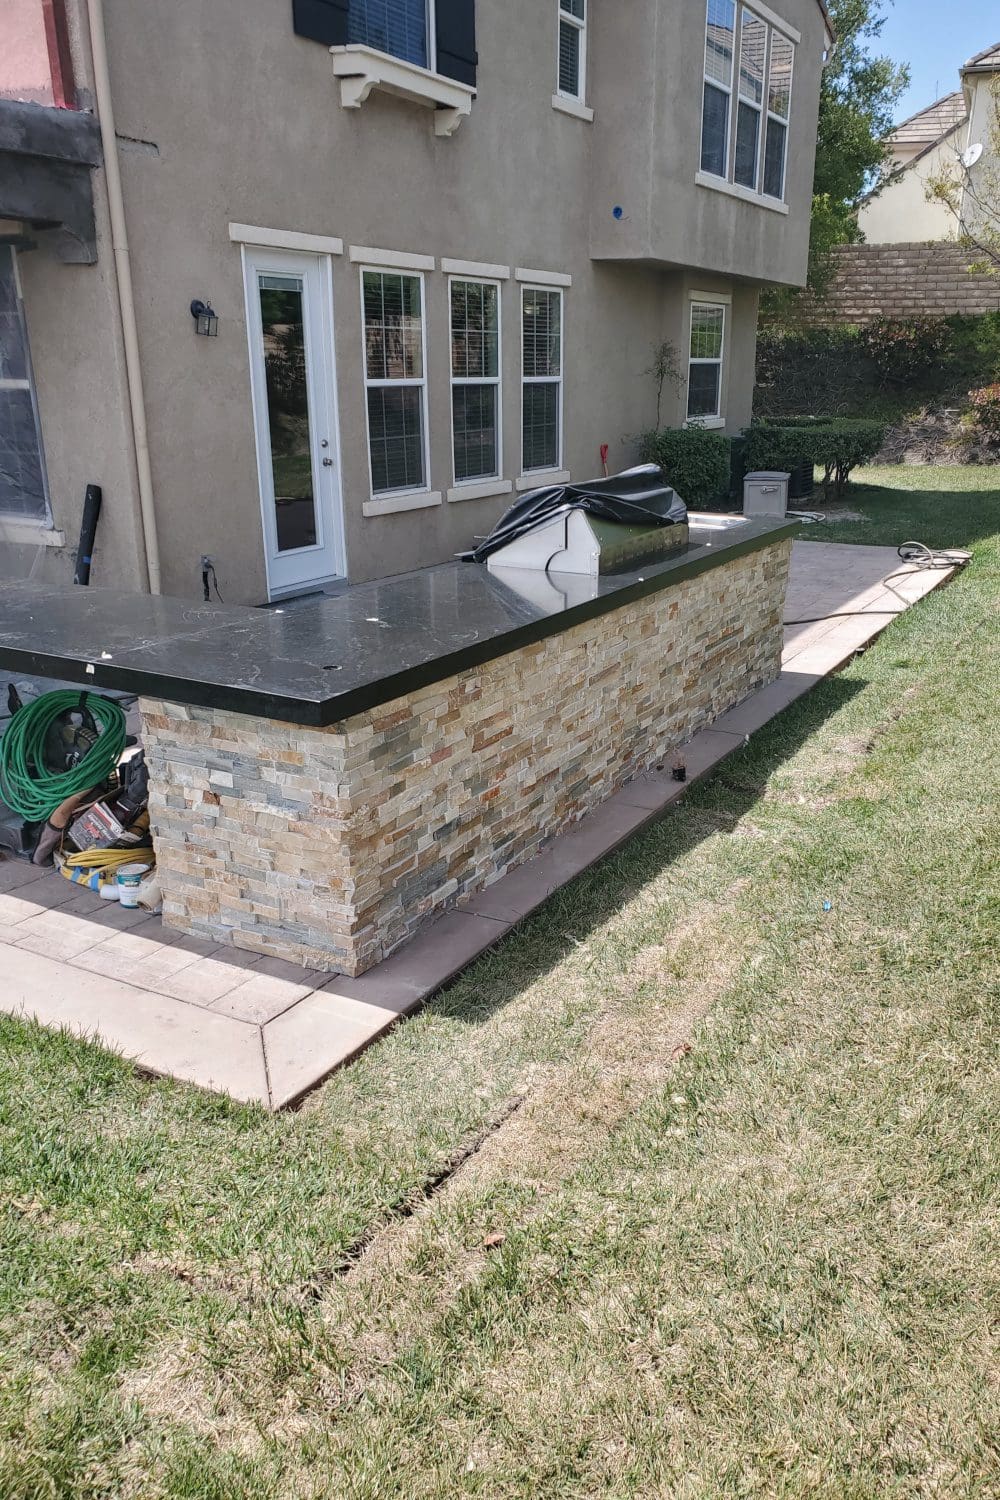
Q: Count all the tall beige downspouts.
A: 1